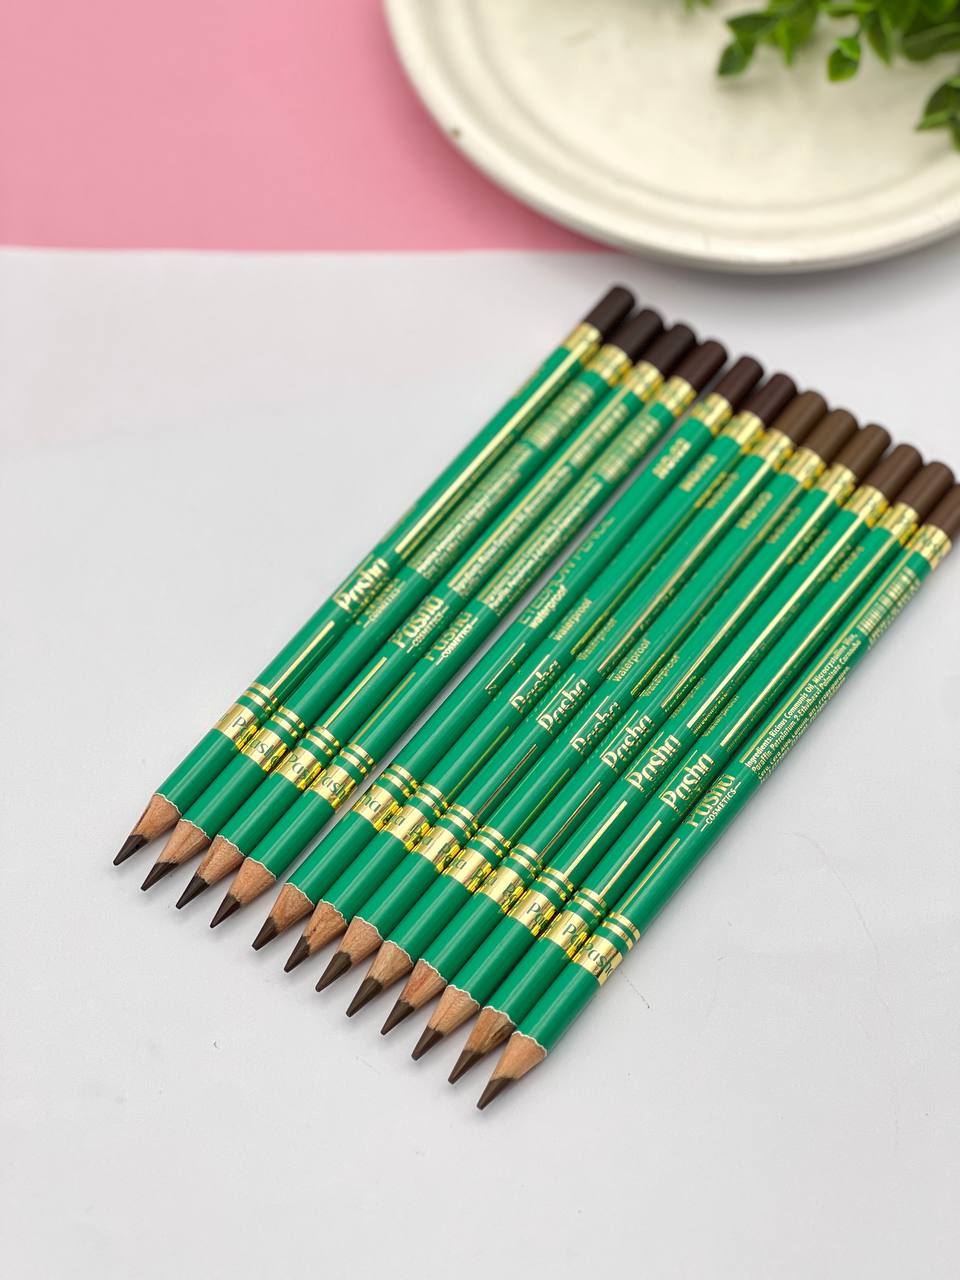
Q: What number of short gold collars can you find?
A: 12